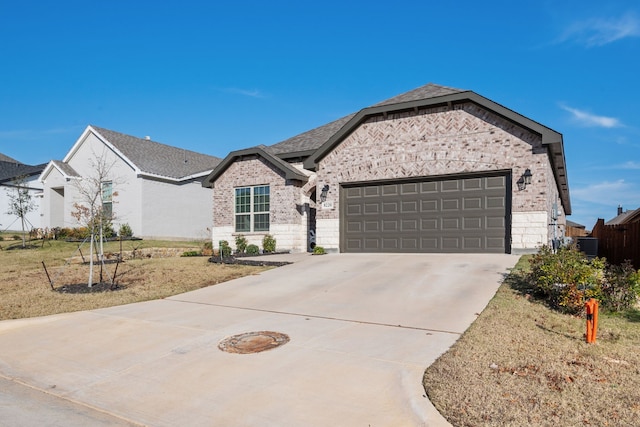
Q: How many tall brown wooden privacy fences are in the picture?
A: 1